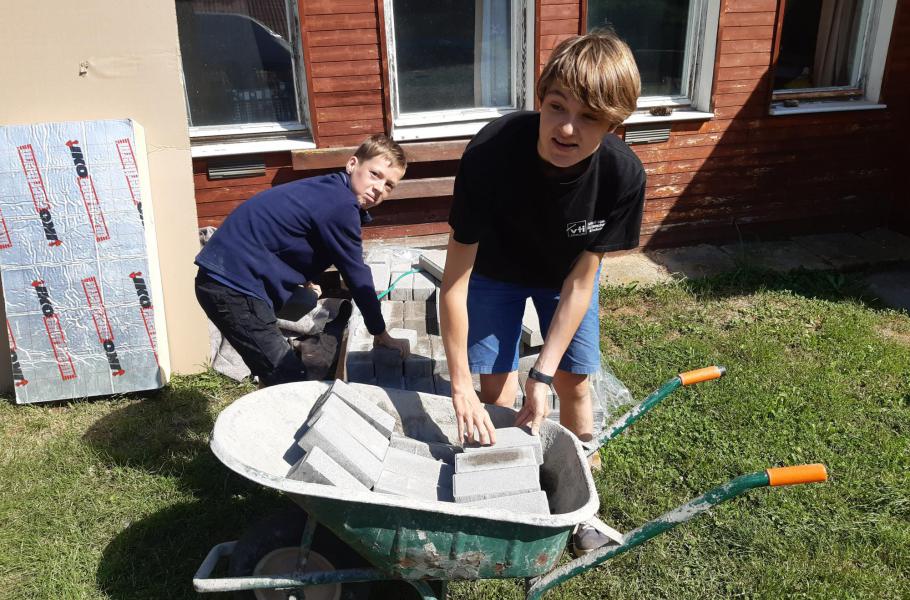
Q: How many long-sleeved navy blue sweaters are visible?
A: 1